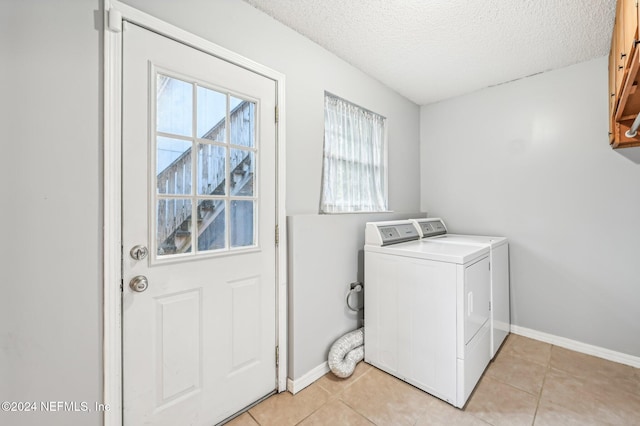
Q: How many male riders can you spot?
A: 0